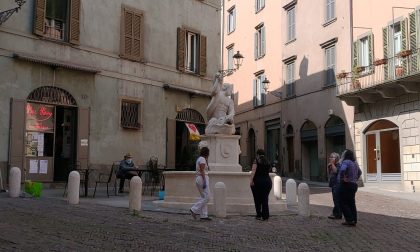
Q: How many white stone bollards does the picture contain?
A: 7